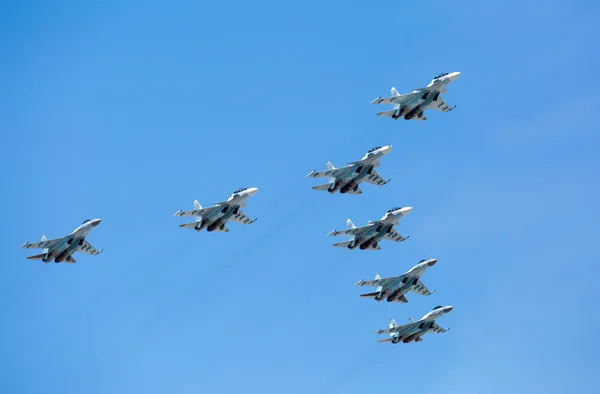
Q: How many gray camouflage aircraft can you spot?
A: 7